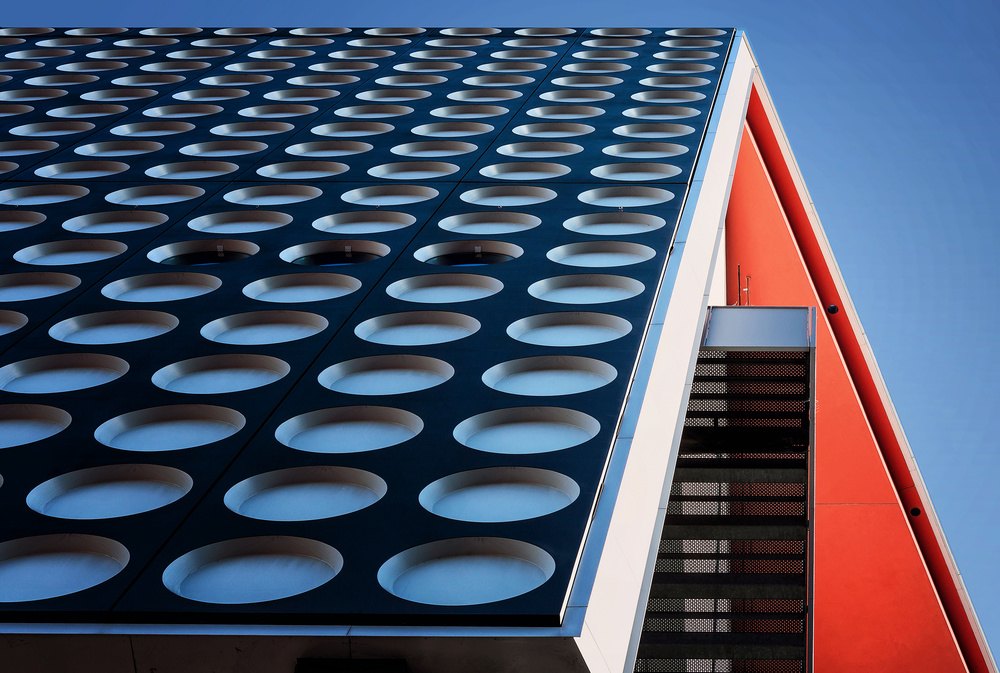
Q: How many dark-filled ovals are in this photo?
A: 3